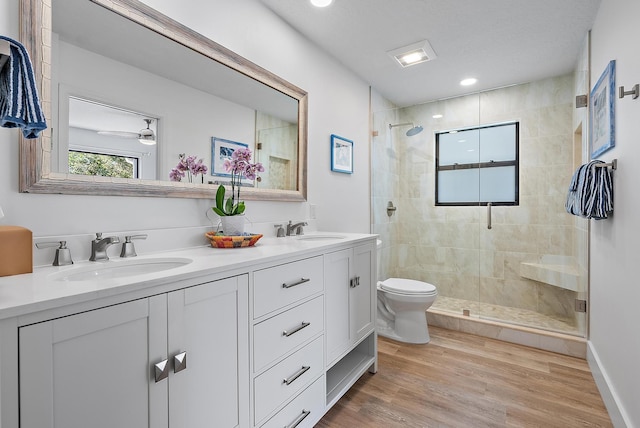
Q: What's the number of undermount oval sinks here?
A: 2